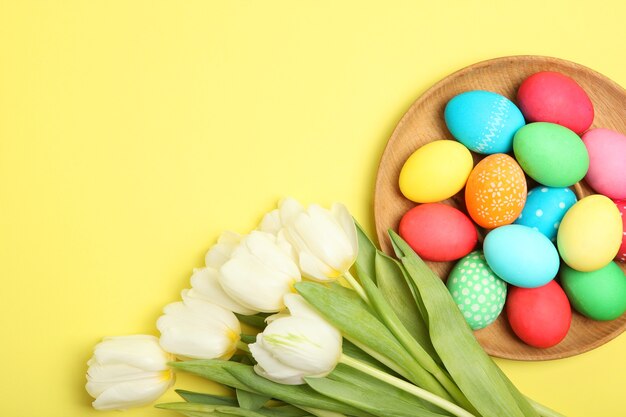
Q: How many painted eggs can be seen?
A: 14